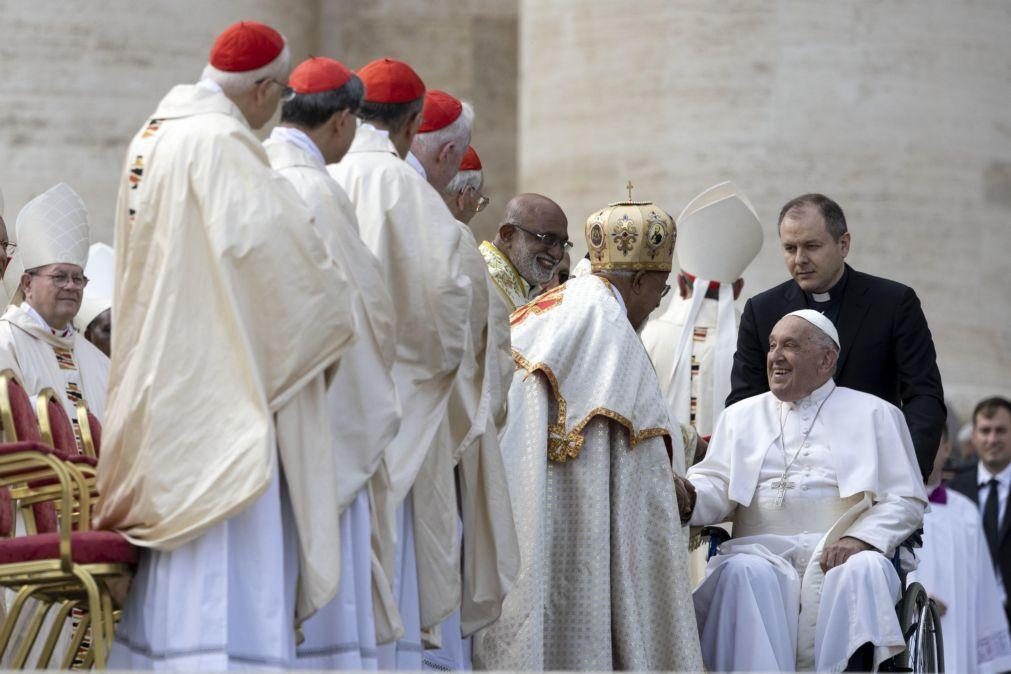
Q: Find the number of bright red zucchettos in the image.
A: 5